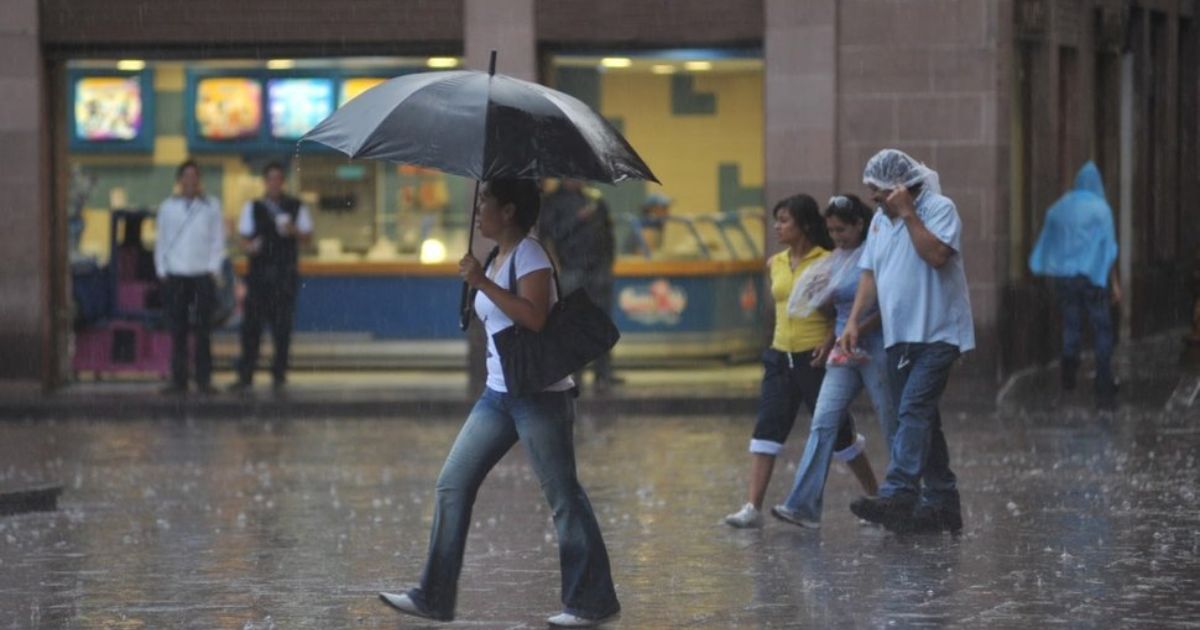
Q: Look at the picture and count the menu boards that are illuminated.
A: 4